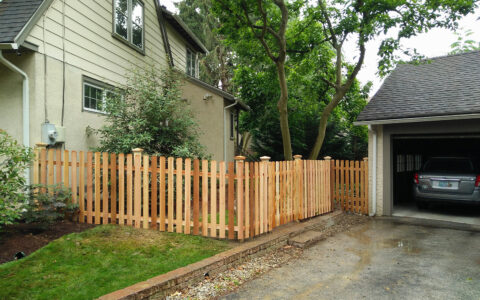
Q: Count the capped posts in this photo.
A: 7